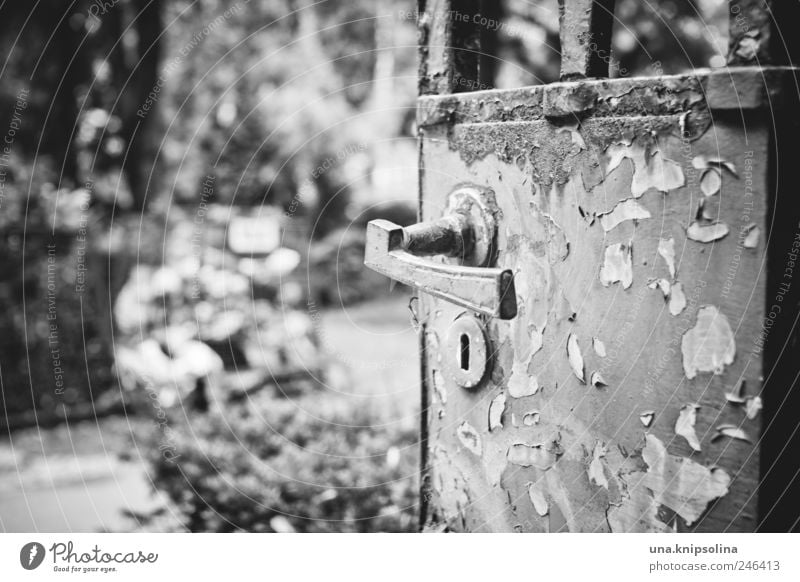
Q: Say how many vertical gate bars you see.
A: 3